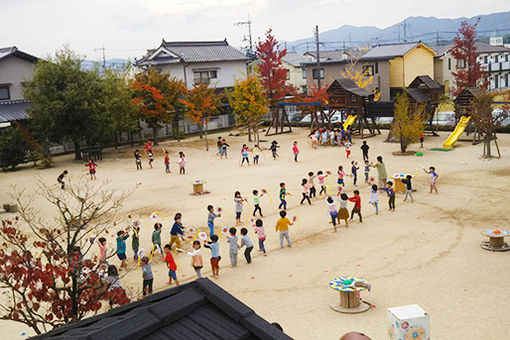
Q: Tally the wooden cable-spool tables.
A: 4